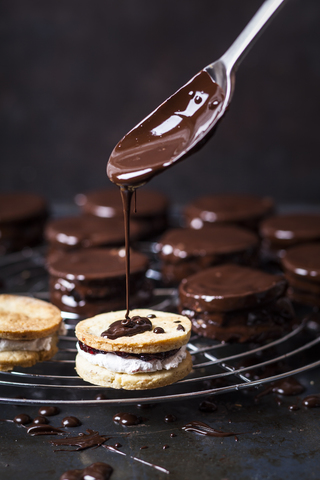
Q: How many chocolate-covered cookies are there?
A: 9